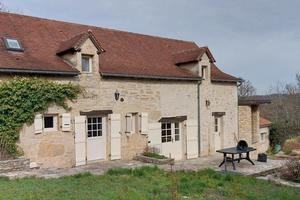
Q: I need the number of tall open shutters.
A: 4